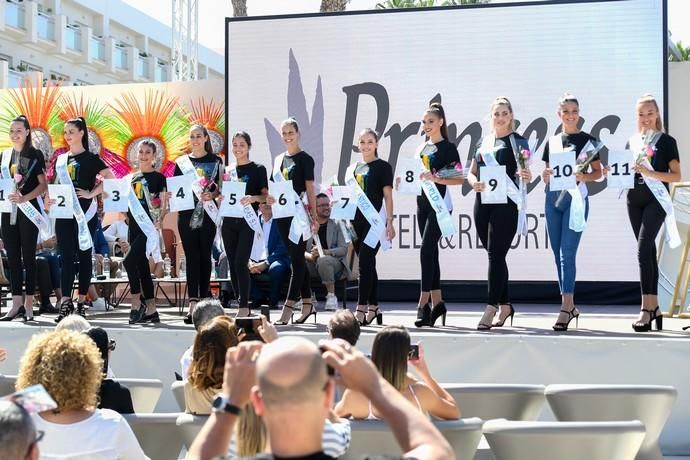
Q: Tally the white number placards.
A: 11